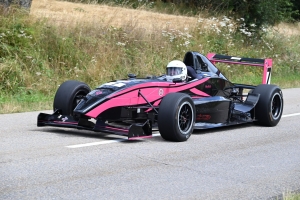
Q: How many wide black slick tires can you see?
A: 3